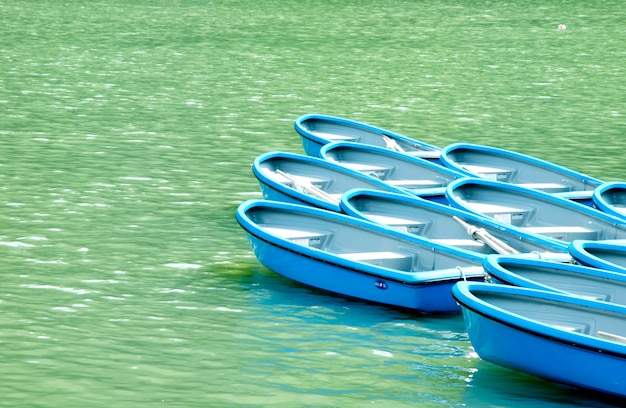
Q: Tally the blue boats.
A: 11